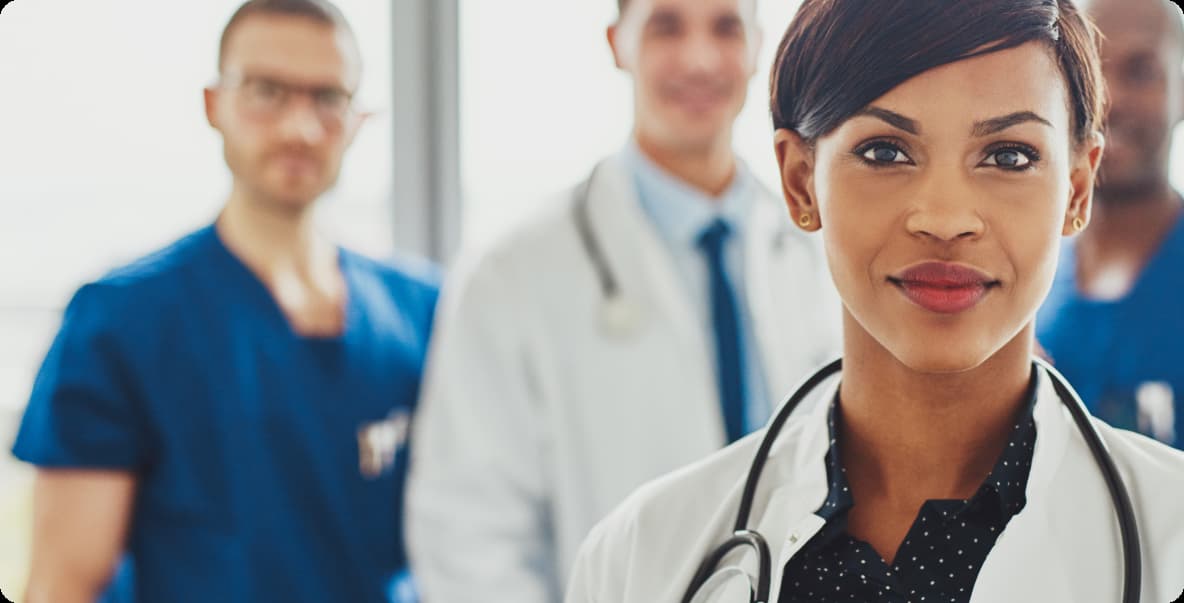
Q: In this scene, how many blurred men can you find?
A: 3